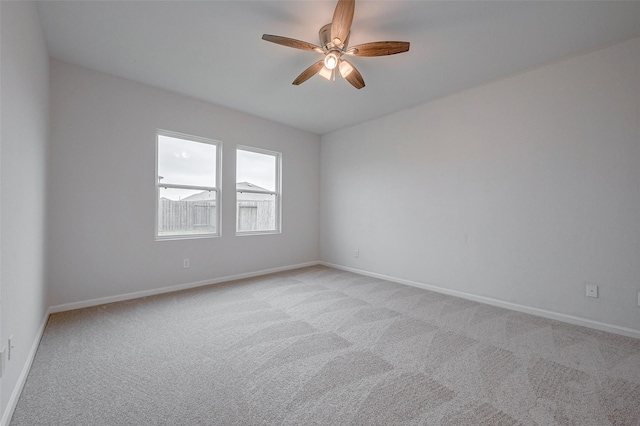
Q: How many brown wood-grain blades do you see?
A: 5